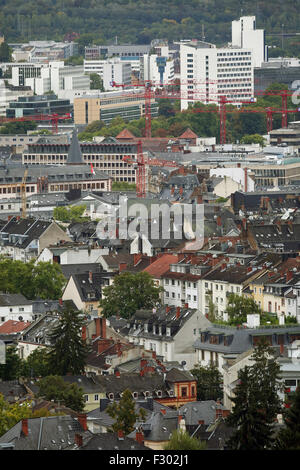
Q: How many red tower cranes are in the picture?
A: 6